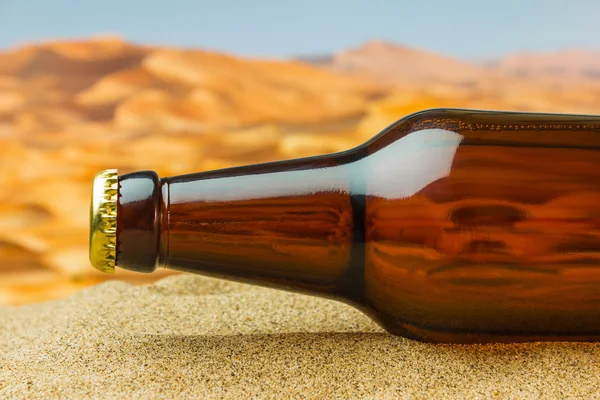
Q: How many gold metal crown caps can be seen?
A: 1